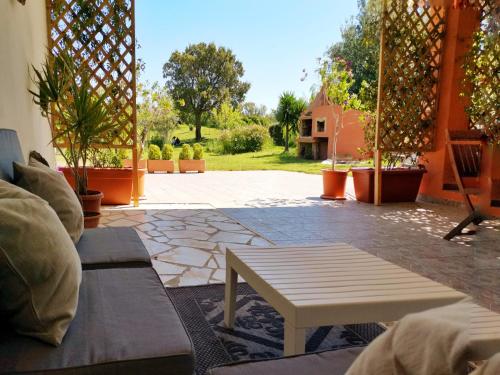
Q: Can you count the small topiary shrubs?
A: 4